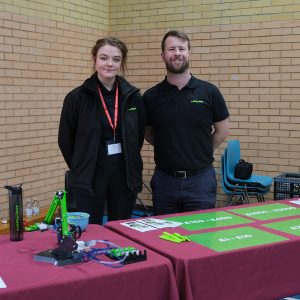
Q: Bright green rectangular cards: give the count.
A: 4